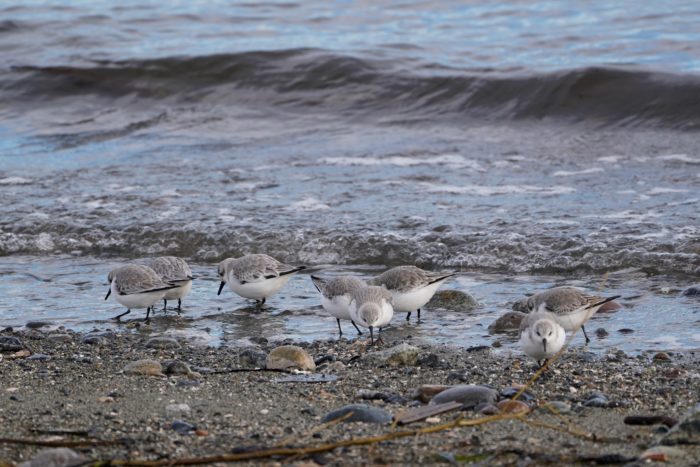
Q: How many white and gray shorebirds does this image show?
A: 8